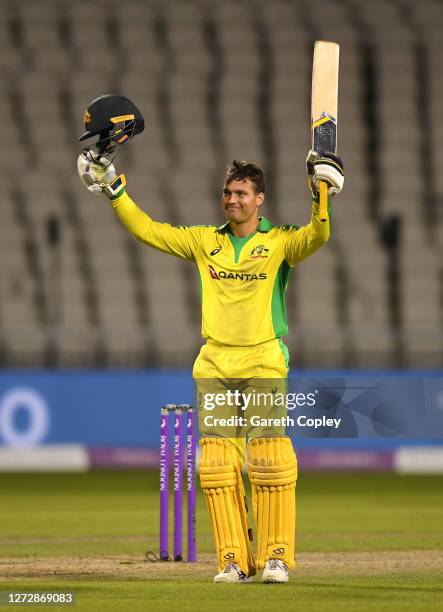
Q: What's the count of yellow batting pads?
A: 2